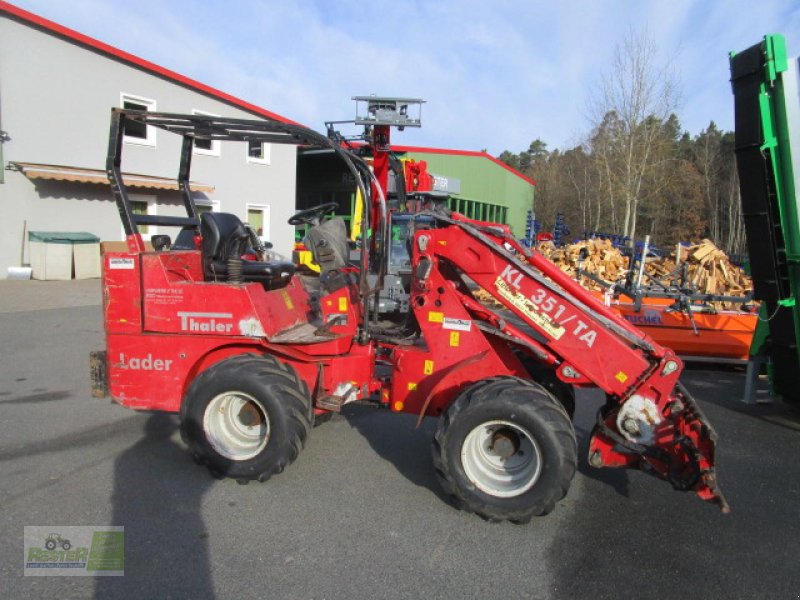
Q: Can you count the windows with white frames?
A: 6